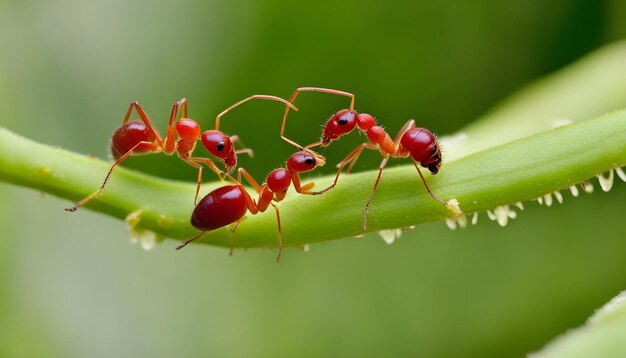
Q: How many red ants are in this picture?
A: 3